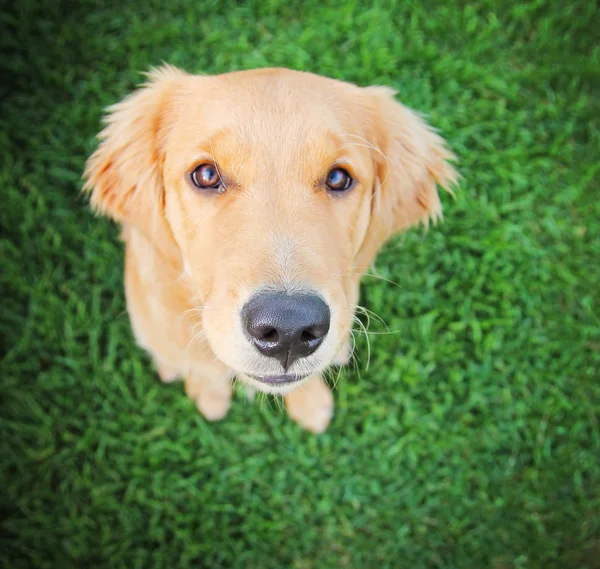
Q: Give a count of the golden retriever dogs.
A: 1